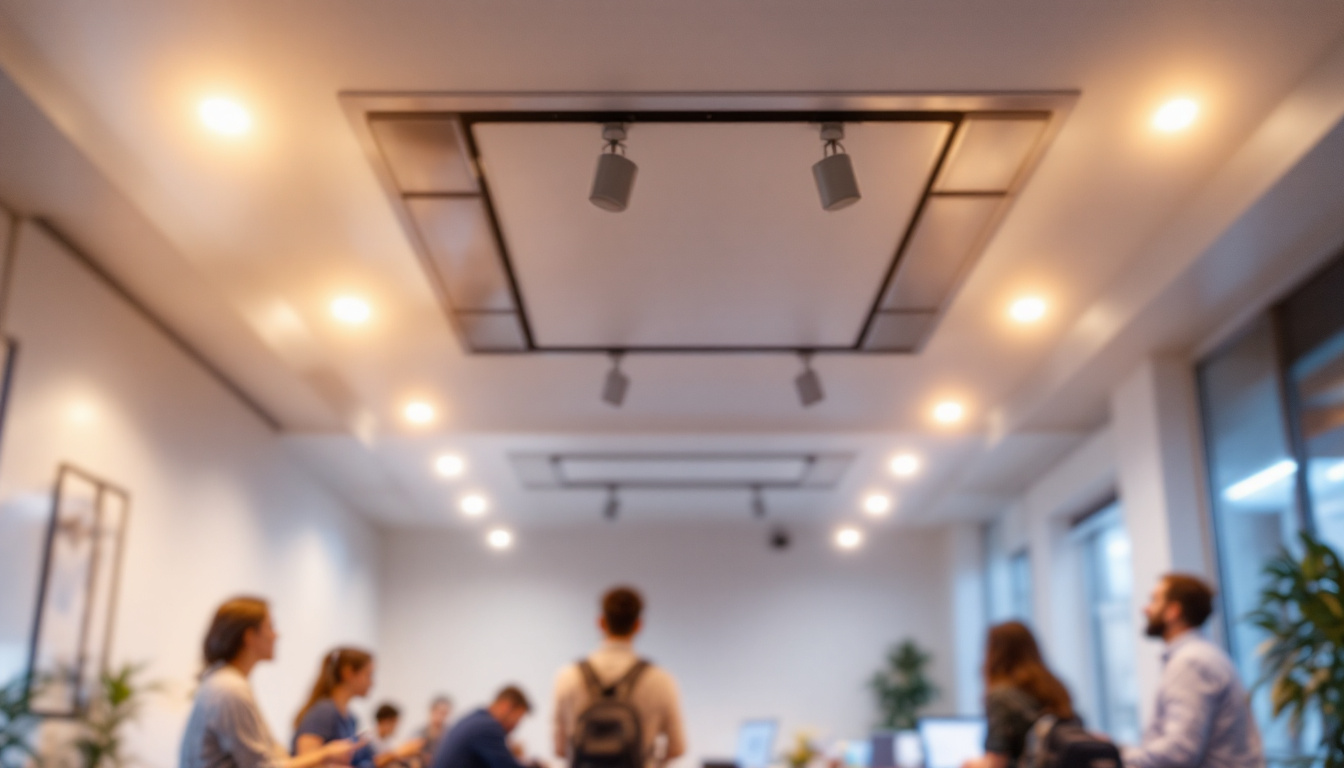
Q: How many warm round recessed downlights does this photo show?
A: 12